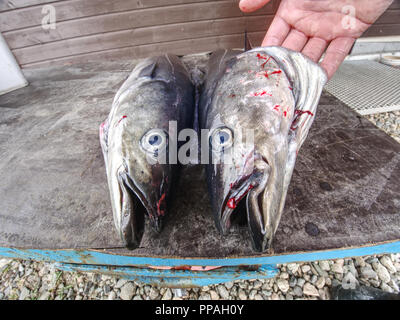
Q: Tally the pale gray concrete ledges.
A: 1